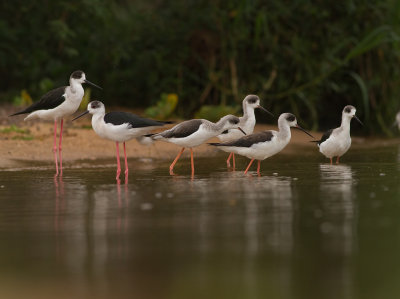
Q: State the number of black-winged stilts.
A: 6